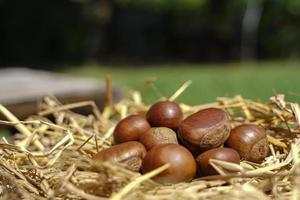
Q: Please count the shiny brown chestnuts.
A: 8